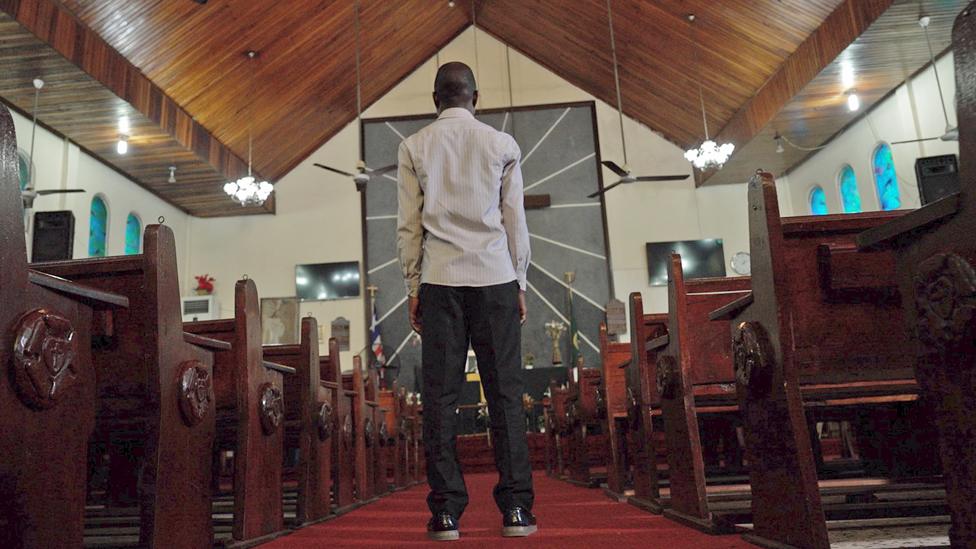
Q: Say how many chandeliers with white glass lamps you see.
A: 2